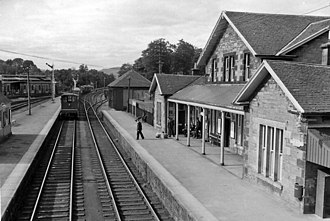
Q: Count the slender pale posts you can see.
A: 4